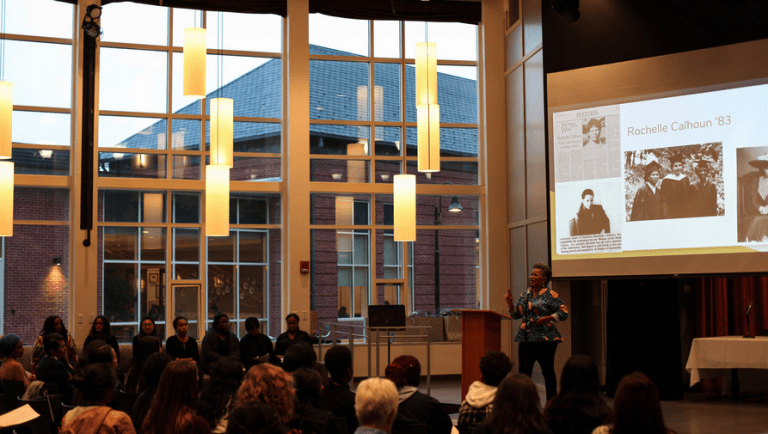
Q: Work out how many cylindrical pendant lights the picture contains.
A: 8